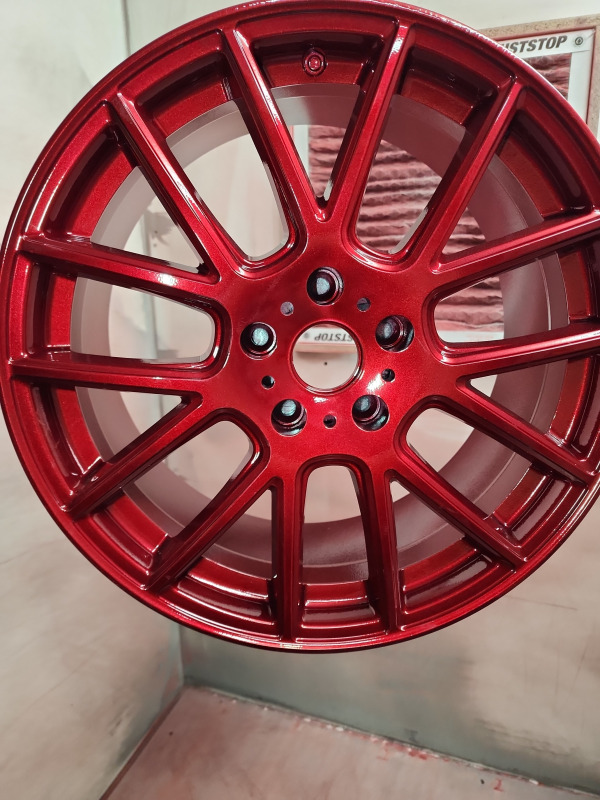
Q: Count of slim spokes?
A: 14